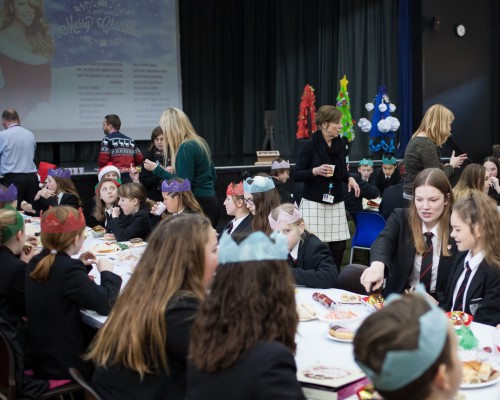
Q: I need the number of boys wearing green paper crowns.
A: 2